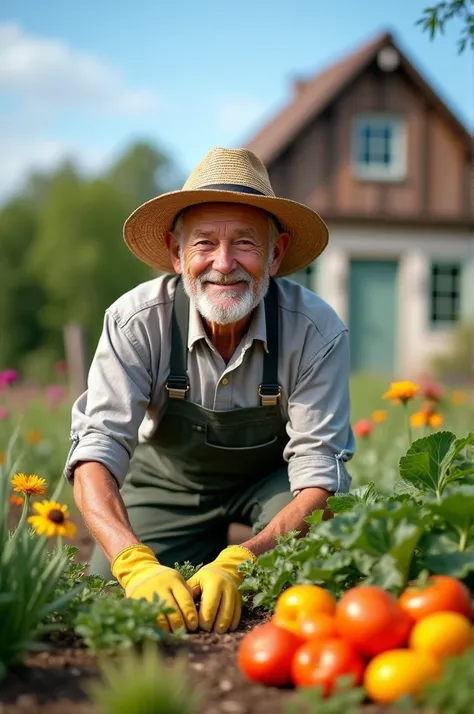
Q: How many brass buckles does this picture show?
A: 2